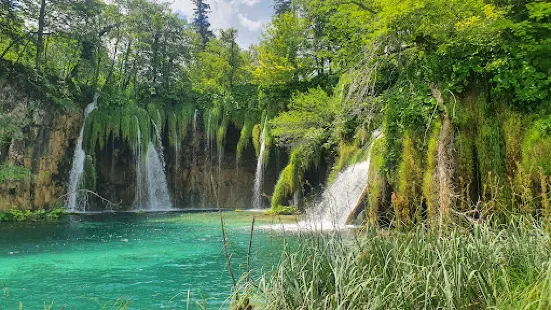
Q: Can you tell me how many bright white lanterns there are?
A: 0